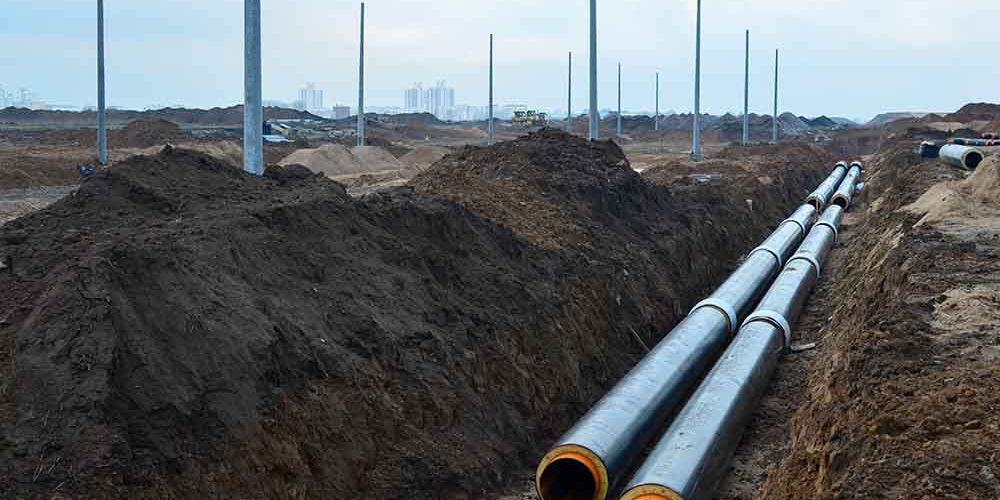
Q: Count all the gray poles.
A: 11